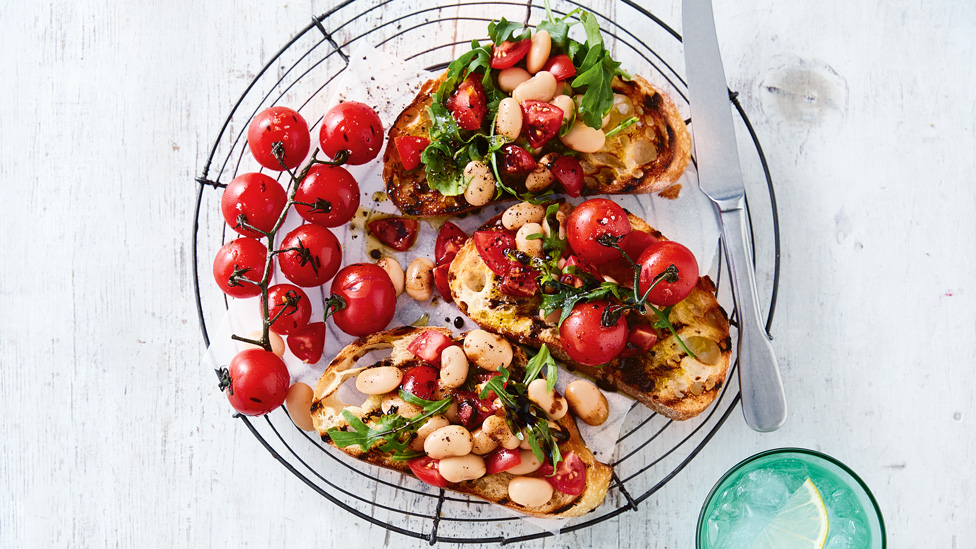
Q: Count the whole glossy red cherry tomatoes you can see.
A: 12